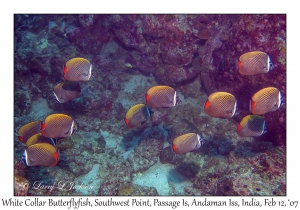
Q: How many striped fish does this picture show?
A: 13